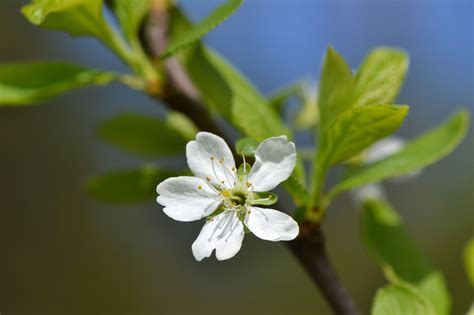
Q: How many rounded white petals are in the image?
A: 5